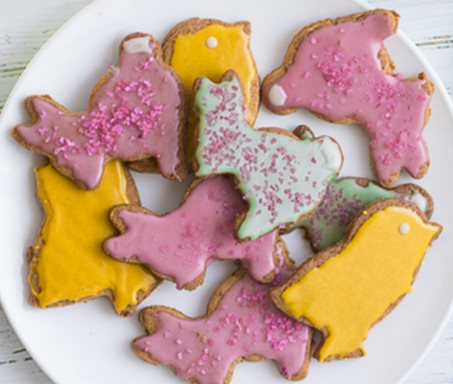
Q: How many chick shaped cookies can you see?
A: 3